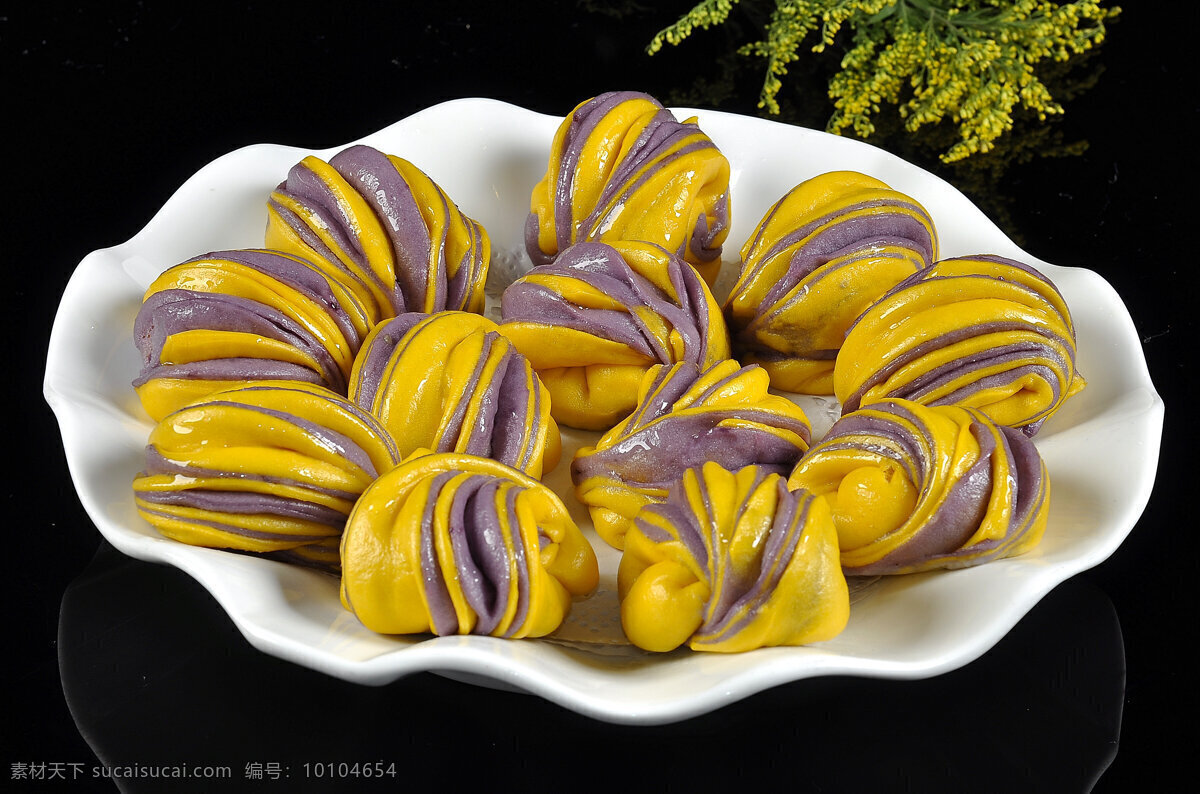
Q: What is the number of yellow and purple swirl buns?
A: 12